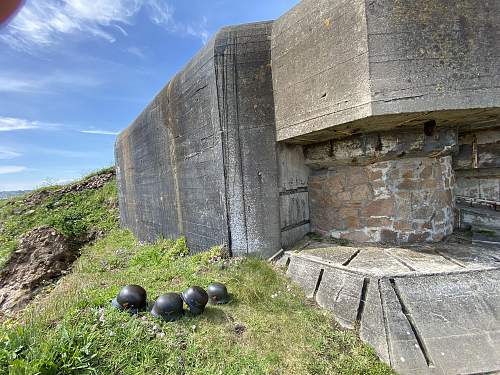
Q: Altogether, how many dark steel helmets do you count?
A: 4